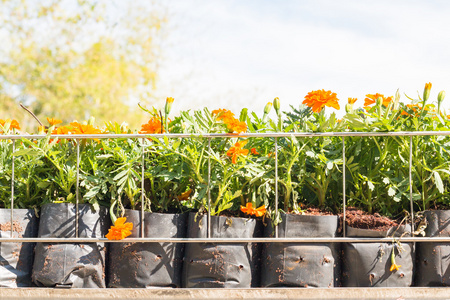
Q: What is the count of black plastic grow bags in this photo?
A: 7